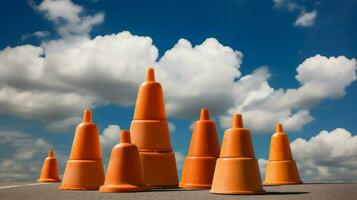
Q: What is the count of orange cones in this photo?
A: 7